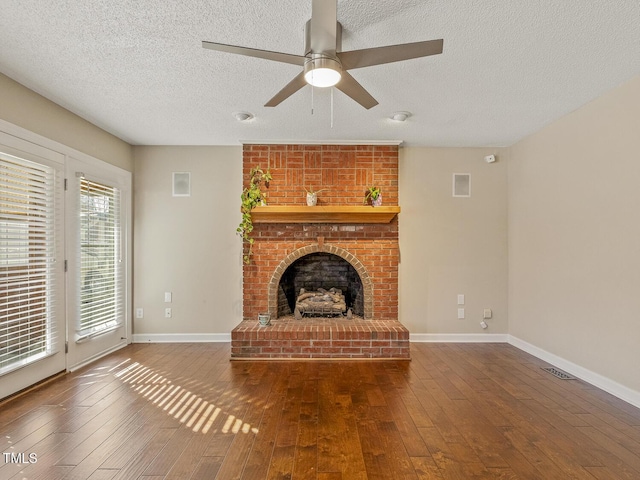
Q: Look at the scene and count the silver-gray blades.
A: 5